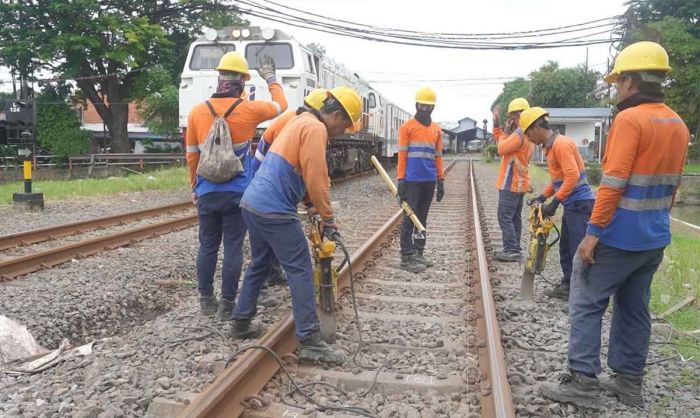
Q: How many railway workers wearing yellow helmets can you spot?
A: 7